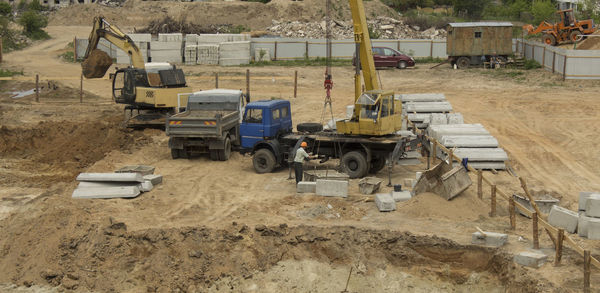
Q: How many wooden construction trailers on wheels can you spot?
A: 1